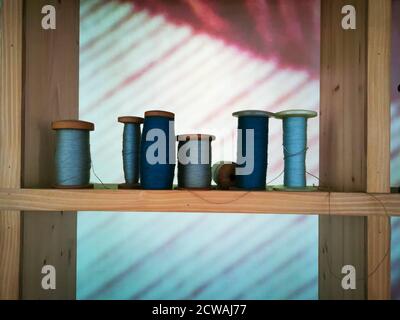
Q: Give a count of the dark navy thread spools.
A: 2